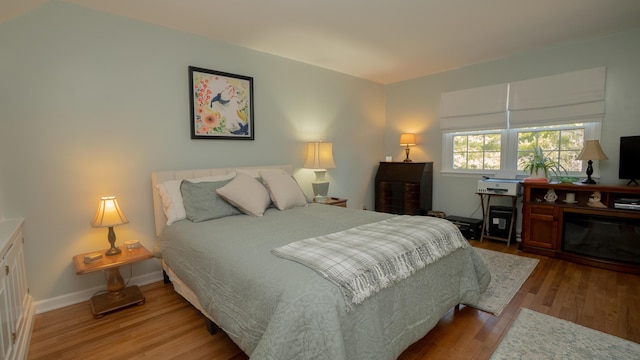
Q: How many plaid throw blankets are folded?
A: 1